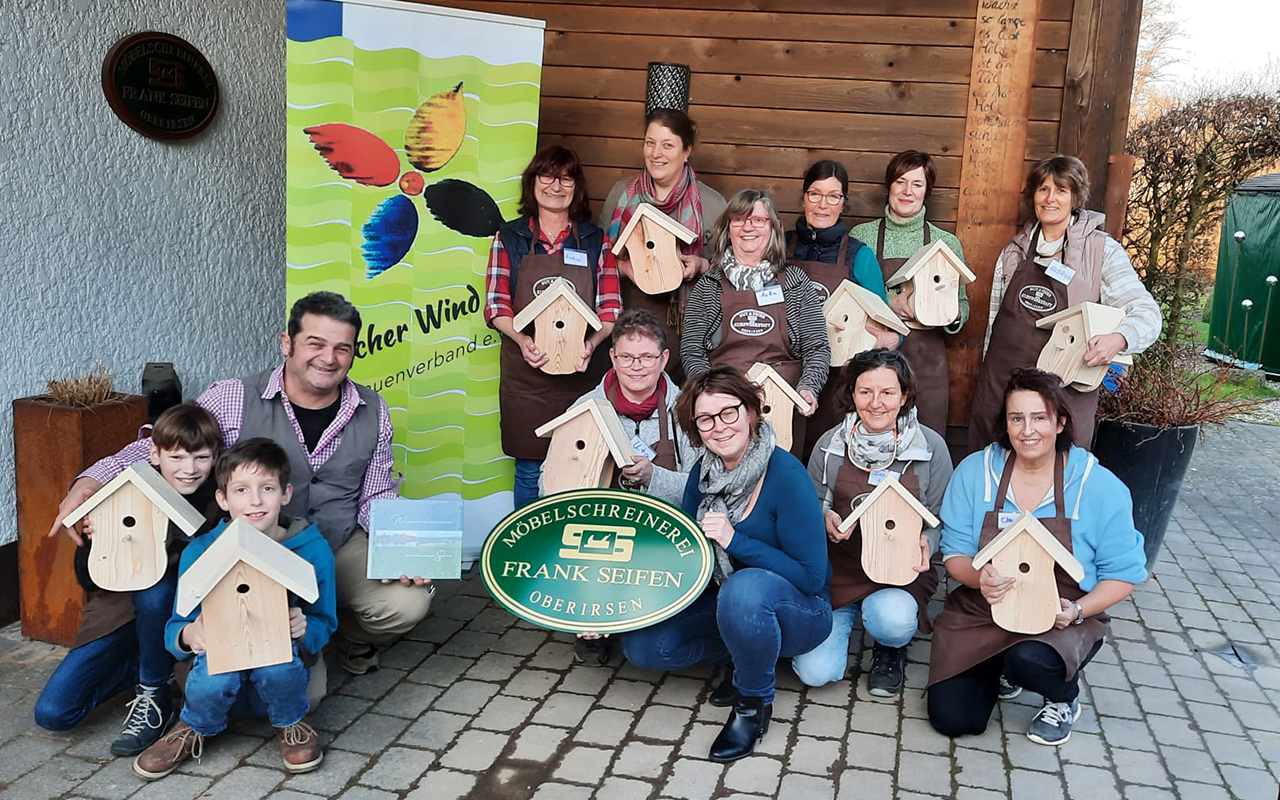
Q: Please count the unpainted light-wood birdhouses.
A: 11